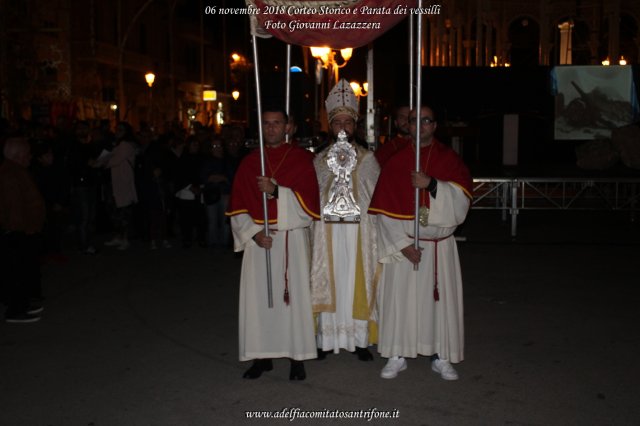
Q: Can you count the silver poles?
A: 4